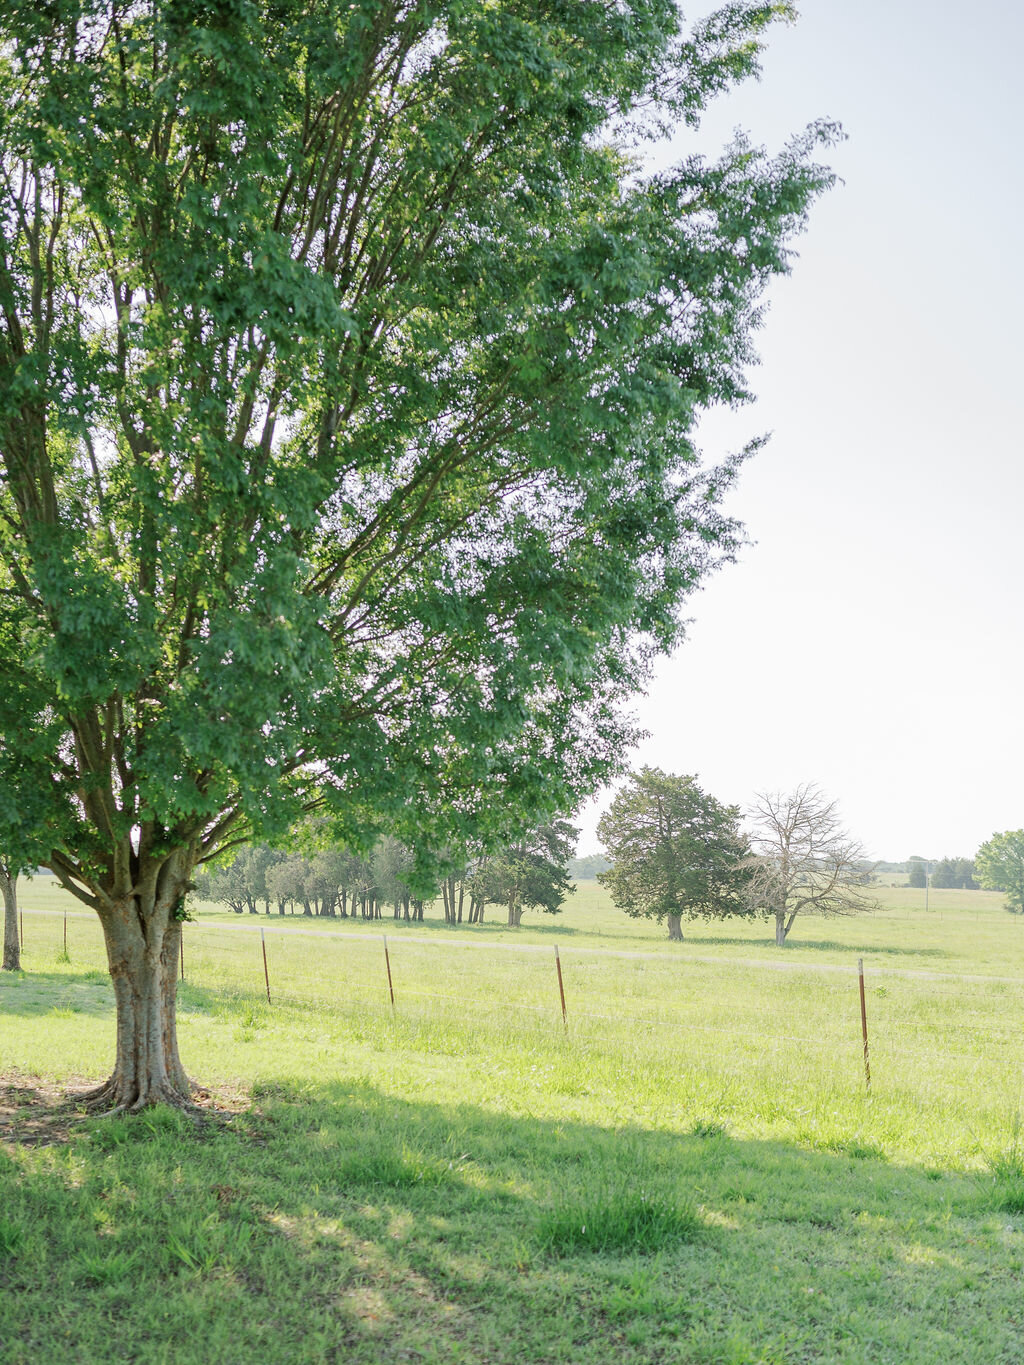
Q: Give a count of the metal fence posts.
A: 7